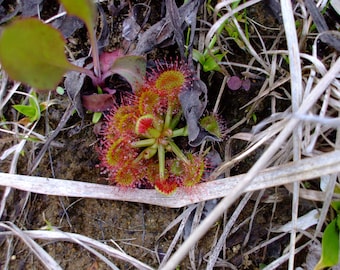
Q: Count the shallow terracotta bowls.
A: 0